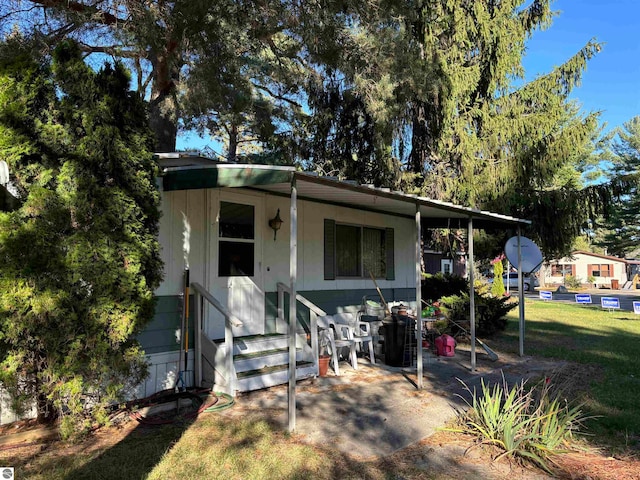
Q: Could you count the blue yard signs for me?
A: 4